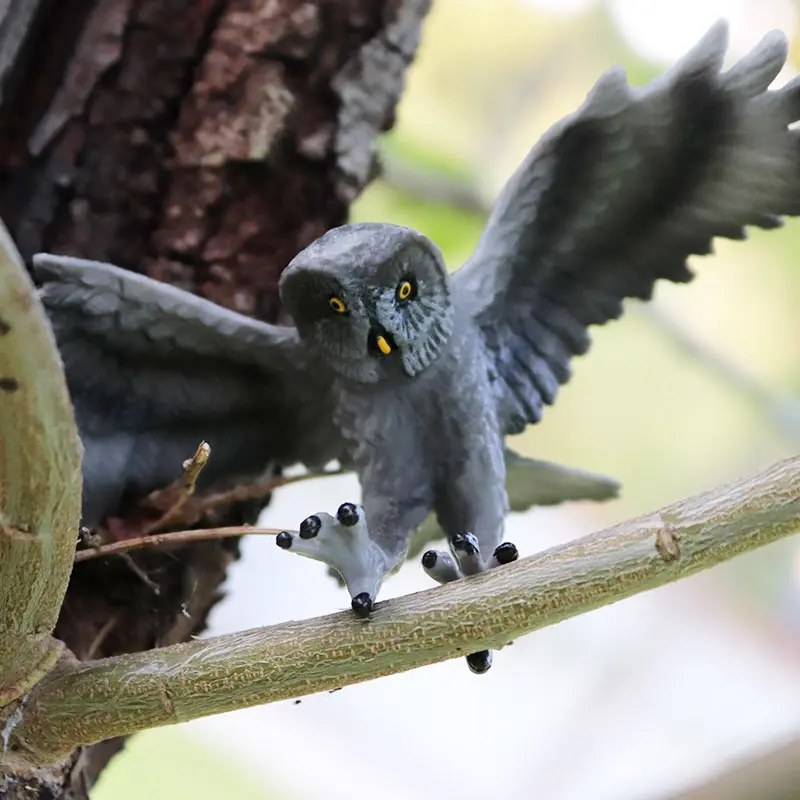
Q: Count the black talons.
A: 8